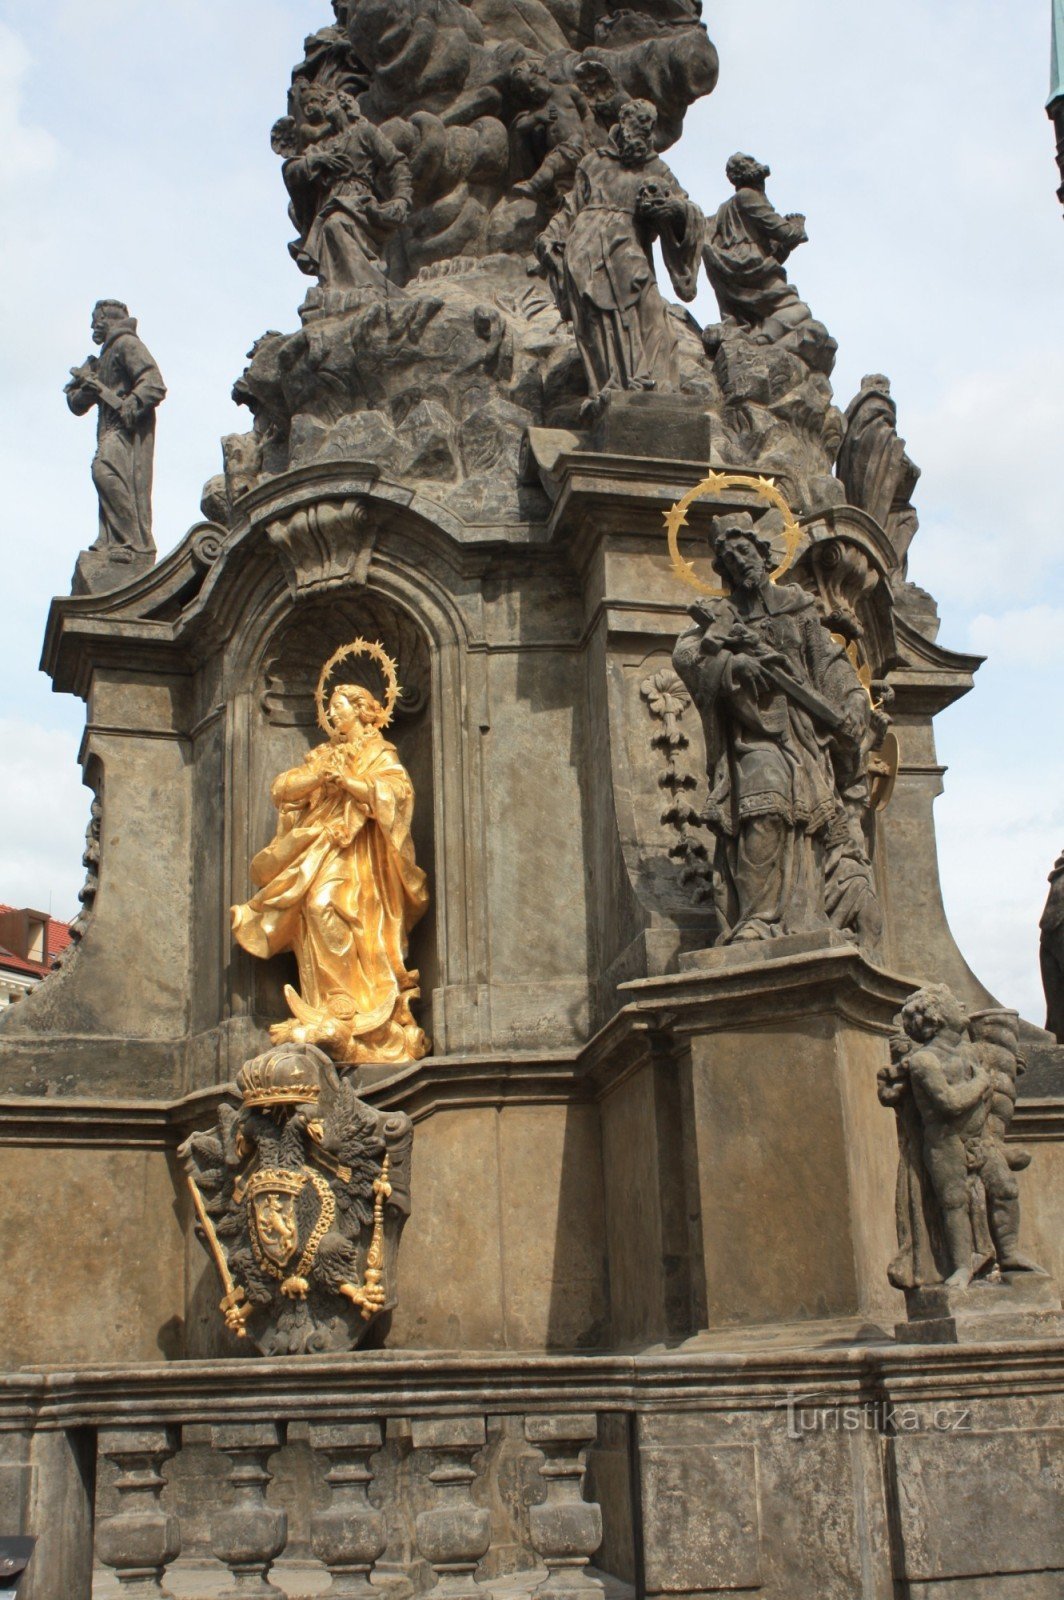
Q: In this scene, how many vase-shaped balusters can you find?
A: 5